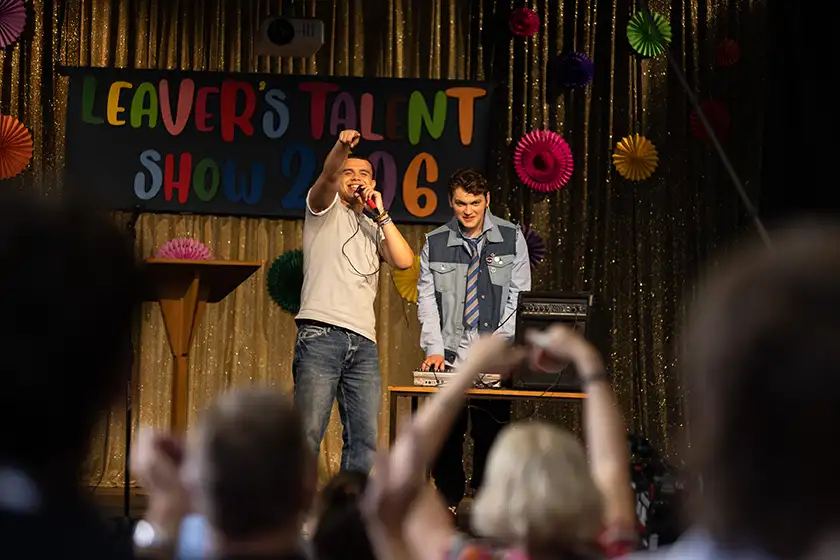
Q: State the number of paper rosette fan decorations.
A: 13